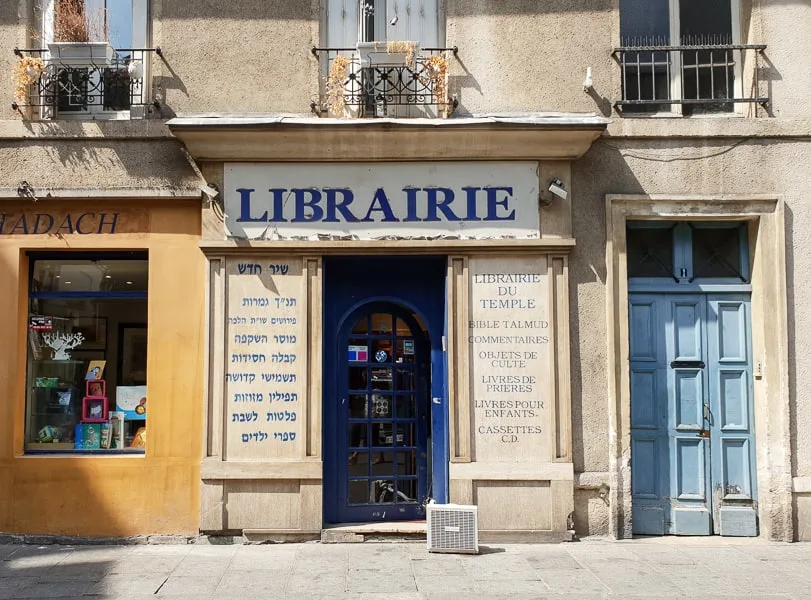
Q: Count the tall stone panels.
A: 2